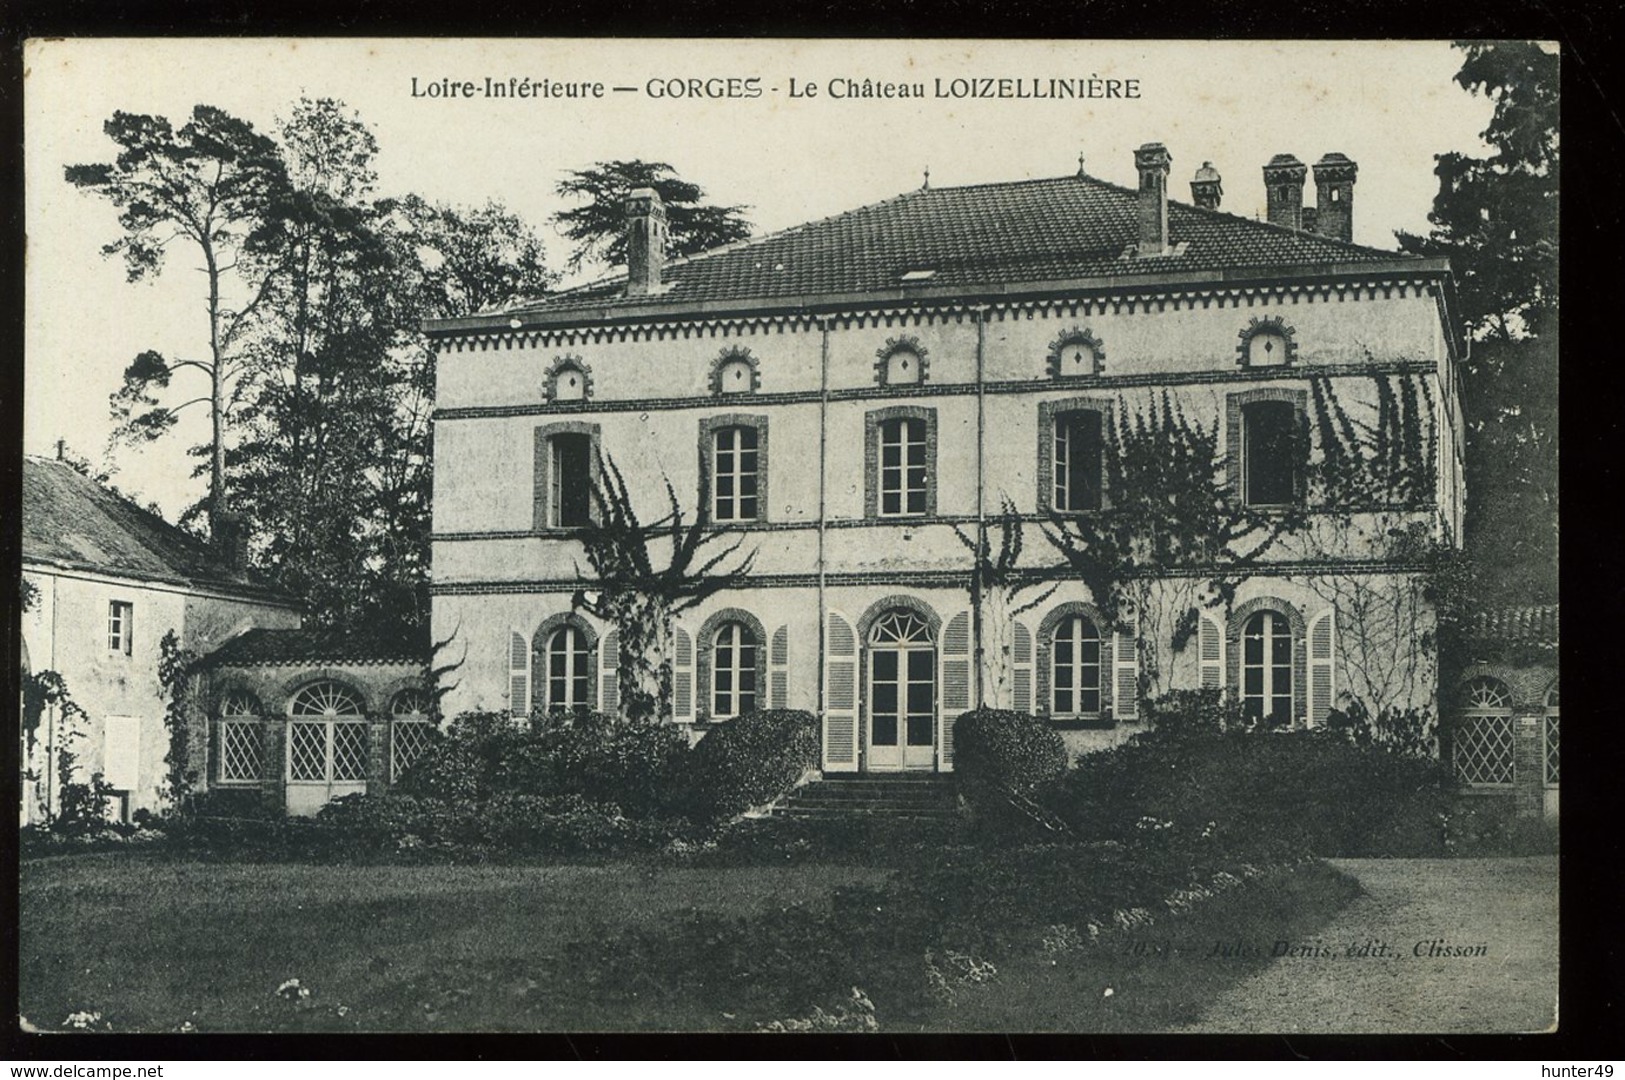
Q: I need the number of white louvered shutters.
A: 10